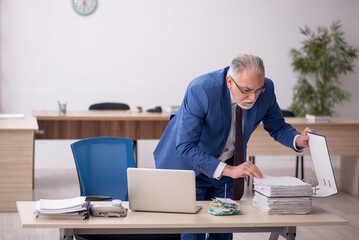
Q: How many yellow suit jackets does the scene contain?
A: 0